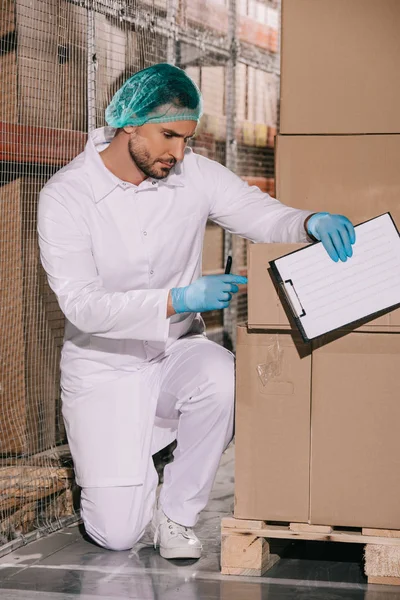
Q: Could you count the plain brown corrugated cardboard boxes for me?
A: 5